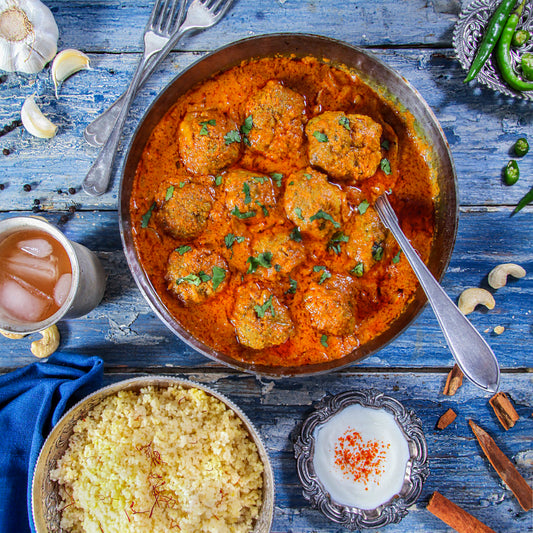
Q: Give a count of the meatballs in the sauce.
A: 11